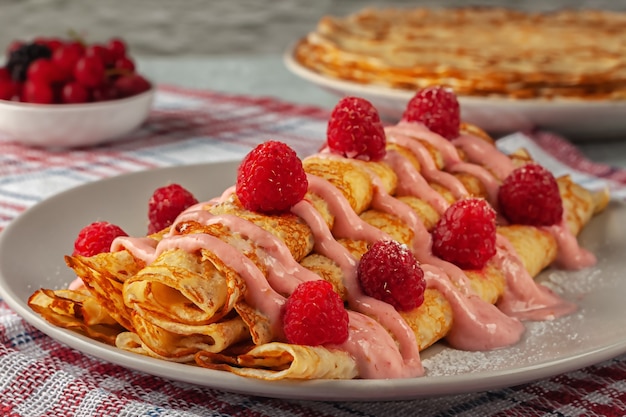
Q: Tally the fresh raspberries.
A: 9